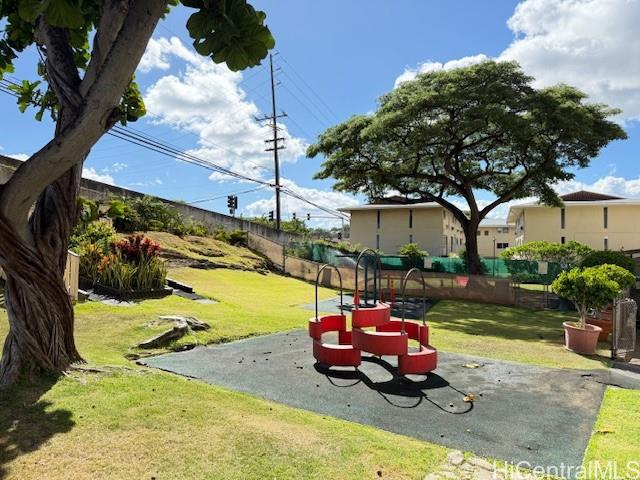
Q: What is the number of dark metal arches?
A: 3